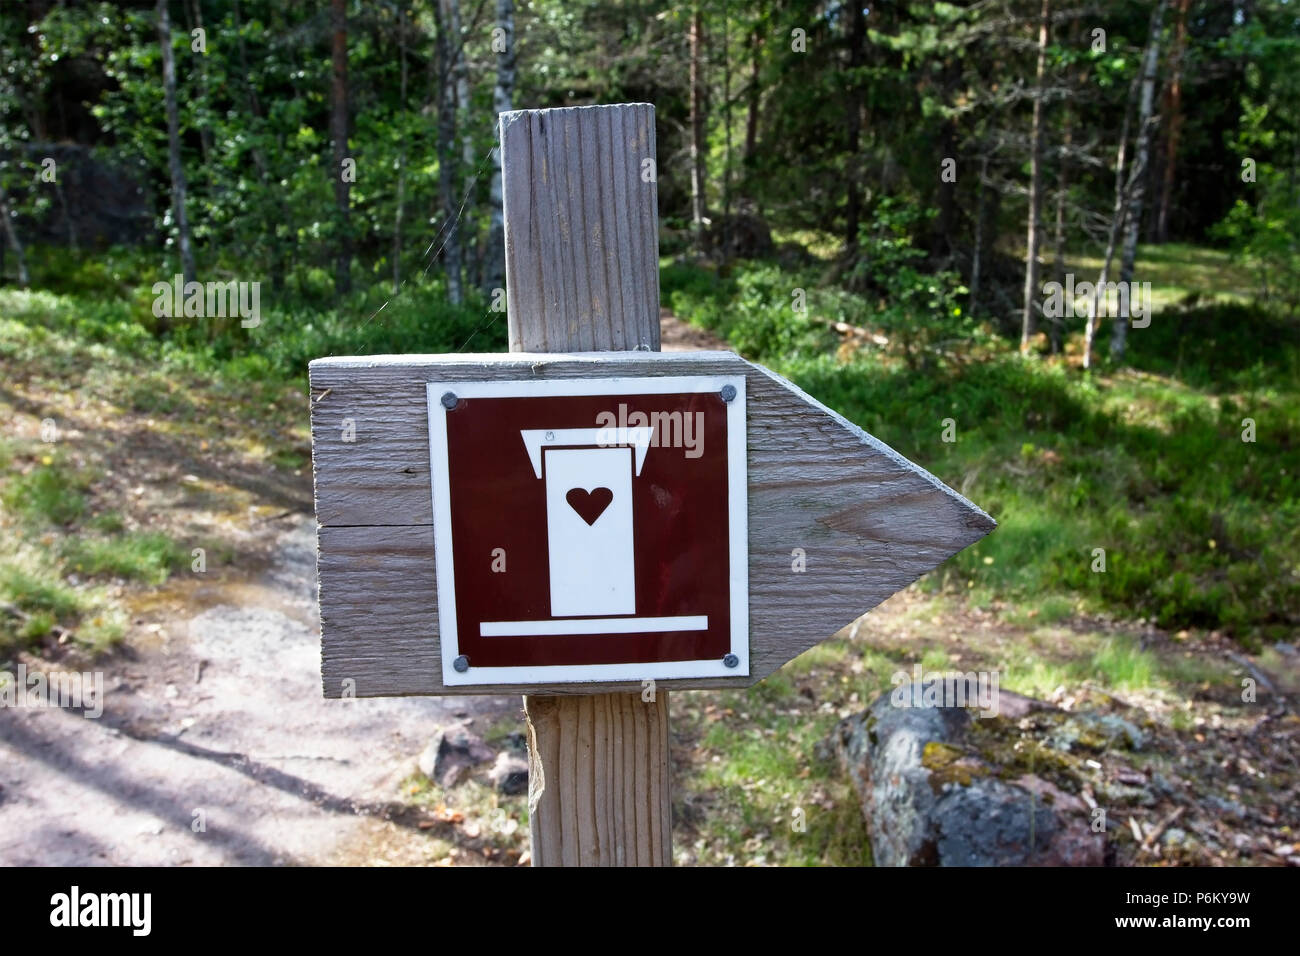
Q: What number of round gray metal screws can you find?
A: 4